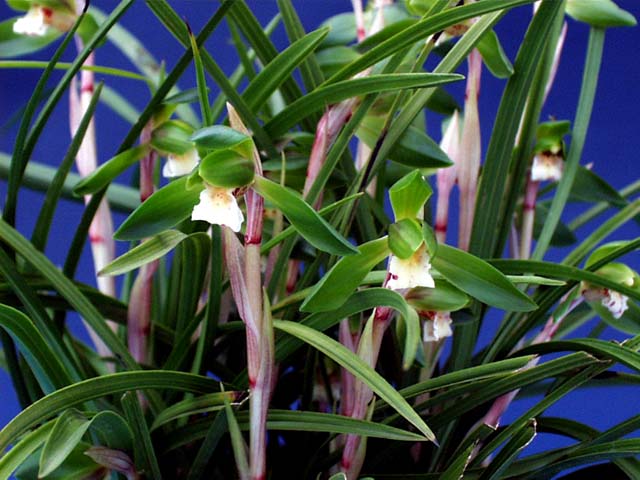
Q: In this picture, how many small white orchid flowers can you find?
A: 7